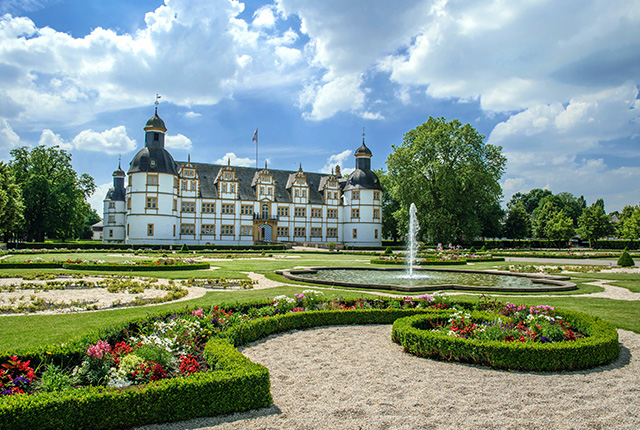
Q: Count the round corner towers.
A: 3